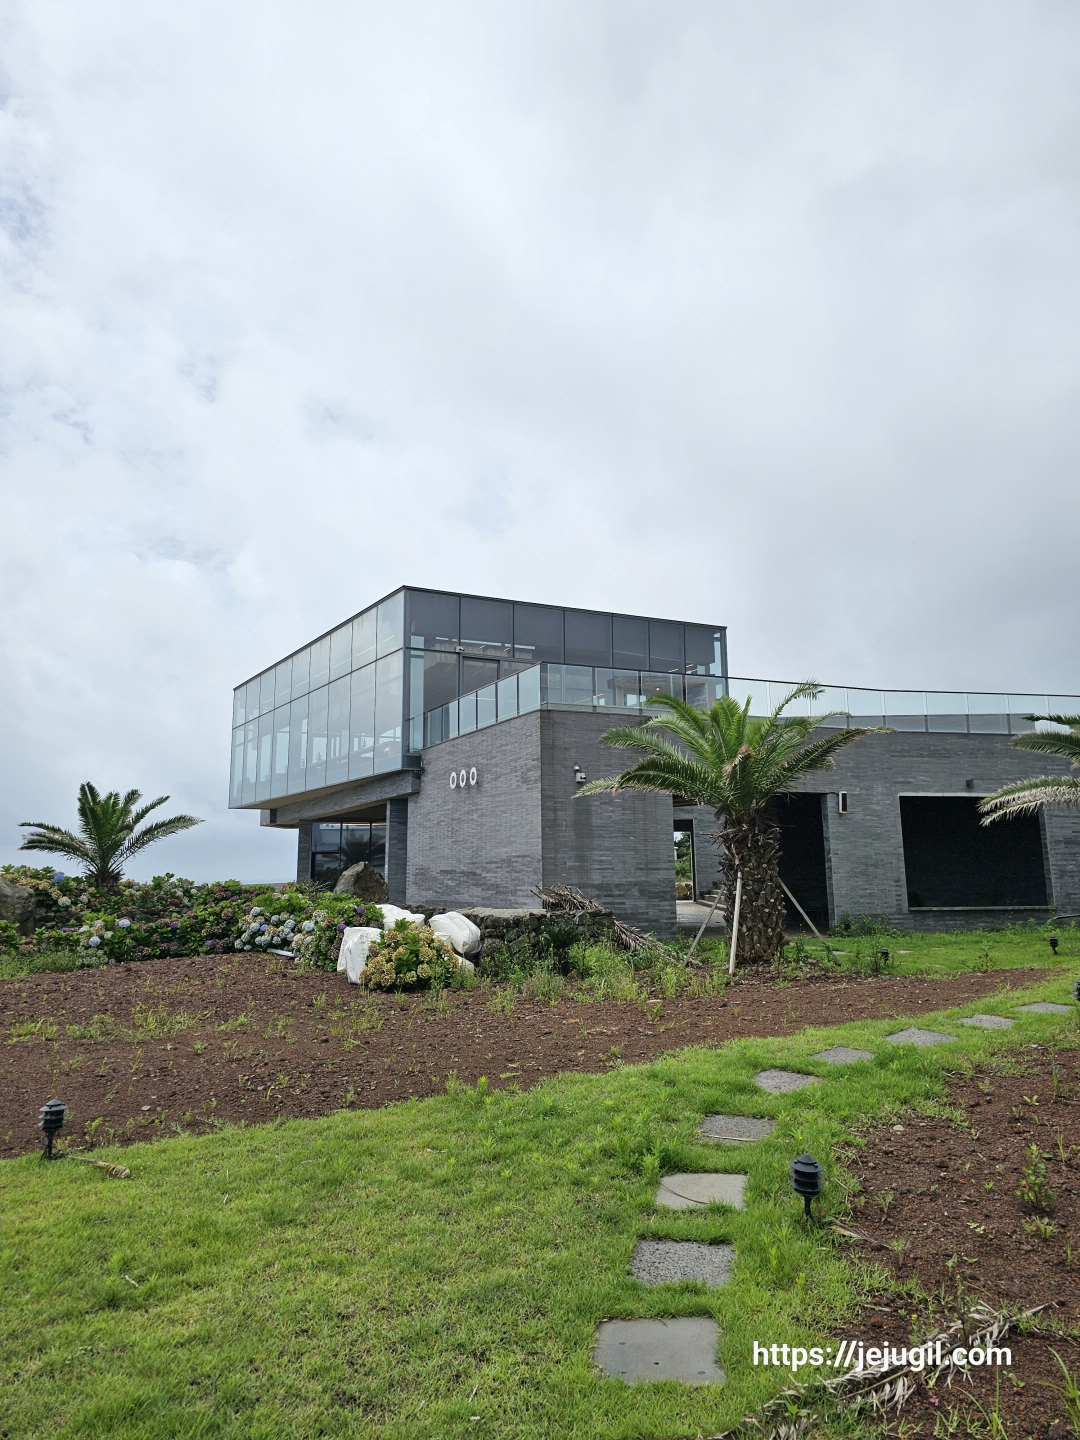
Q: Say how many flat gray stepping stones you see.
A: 9